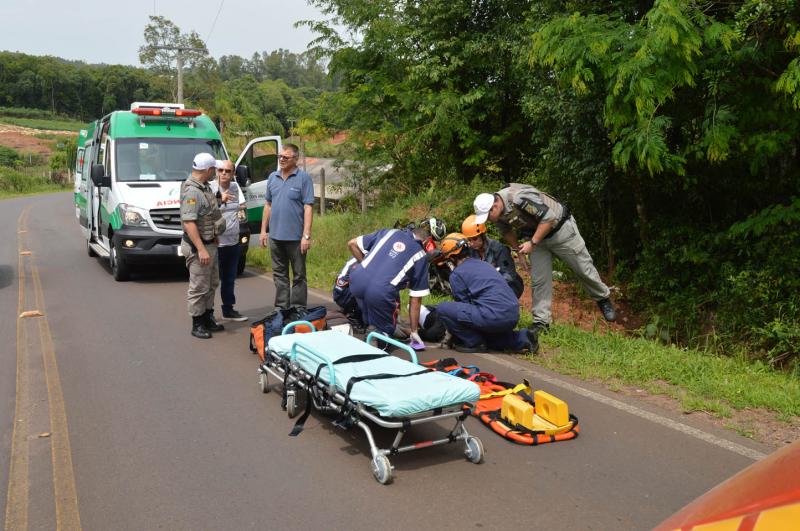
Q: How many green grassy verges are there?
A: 2